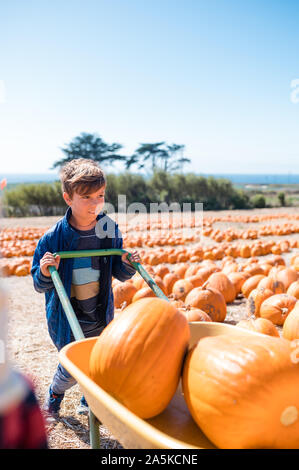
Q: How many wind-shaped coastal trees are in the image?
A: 2